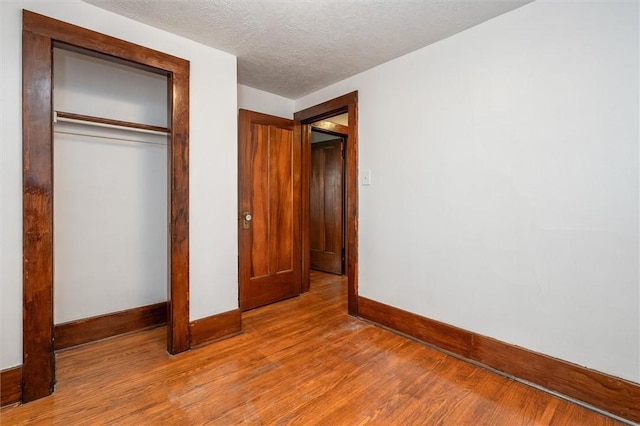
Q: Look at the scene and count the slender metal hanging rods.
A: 1